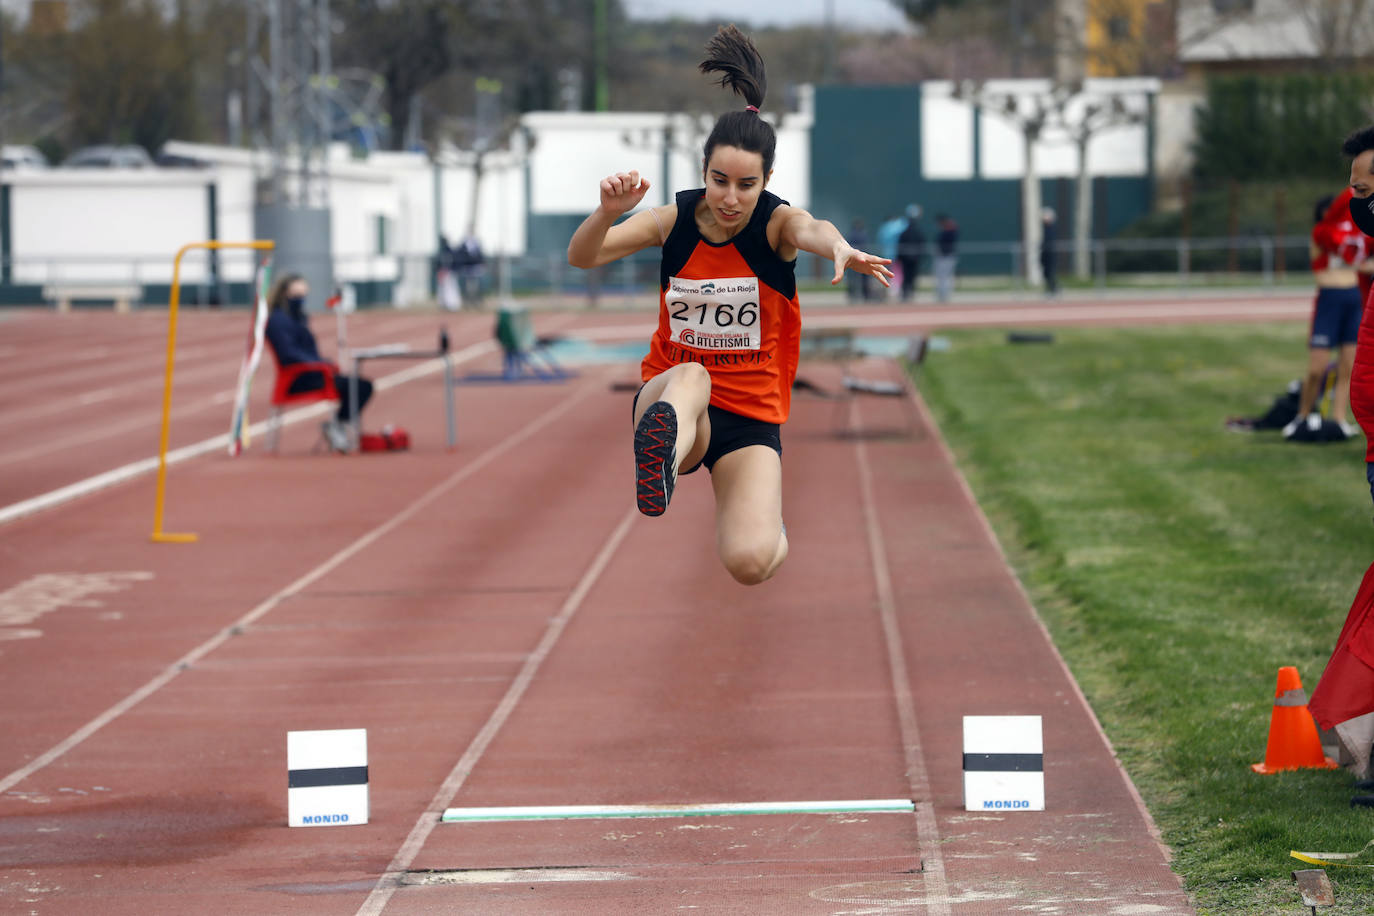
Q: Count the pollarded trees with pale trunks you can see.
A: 2